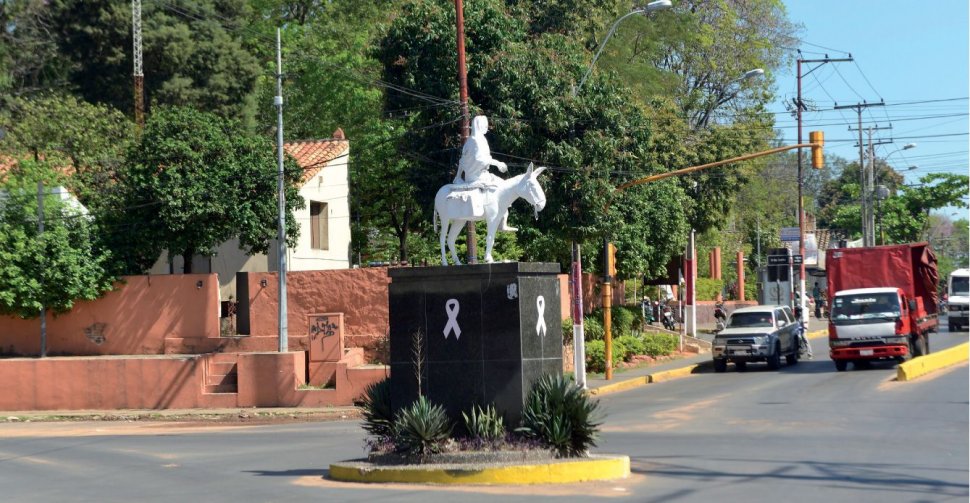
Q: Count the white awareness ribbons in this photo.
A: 2